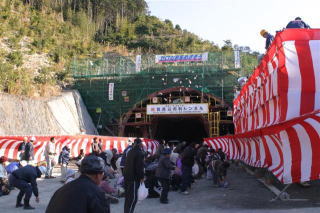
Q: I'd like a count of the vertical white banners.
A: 3